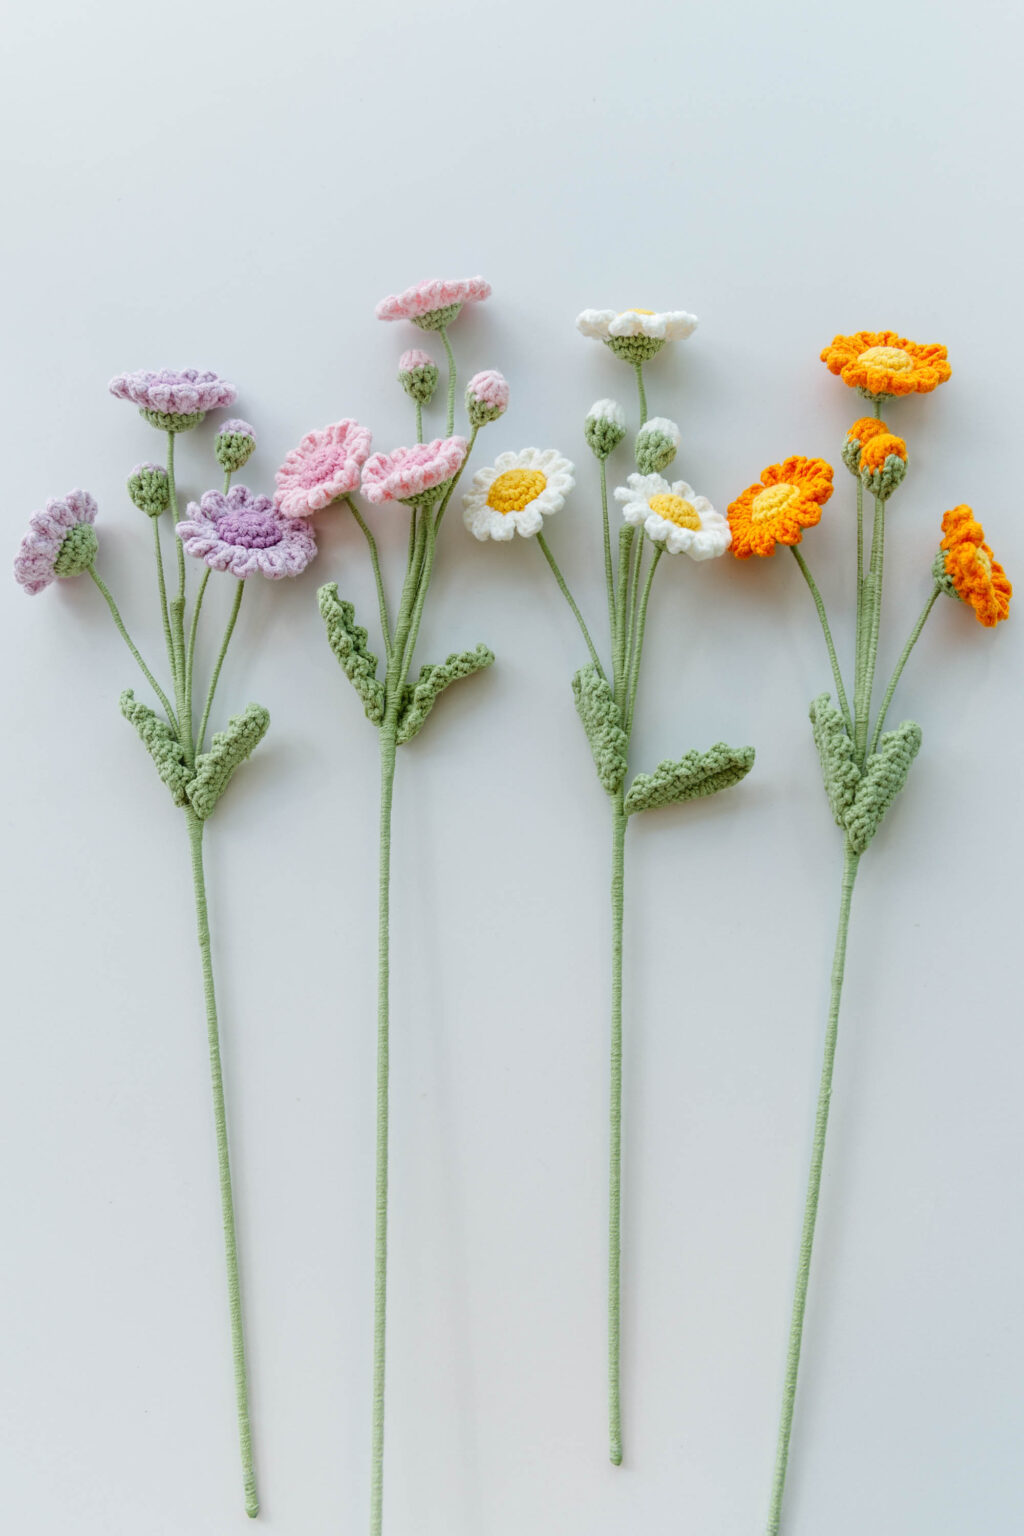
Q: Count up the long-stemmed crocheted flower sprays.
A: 4